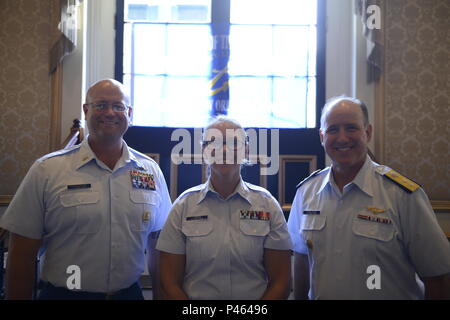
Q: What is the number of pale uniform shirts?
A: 3